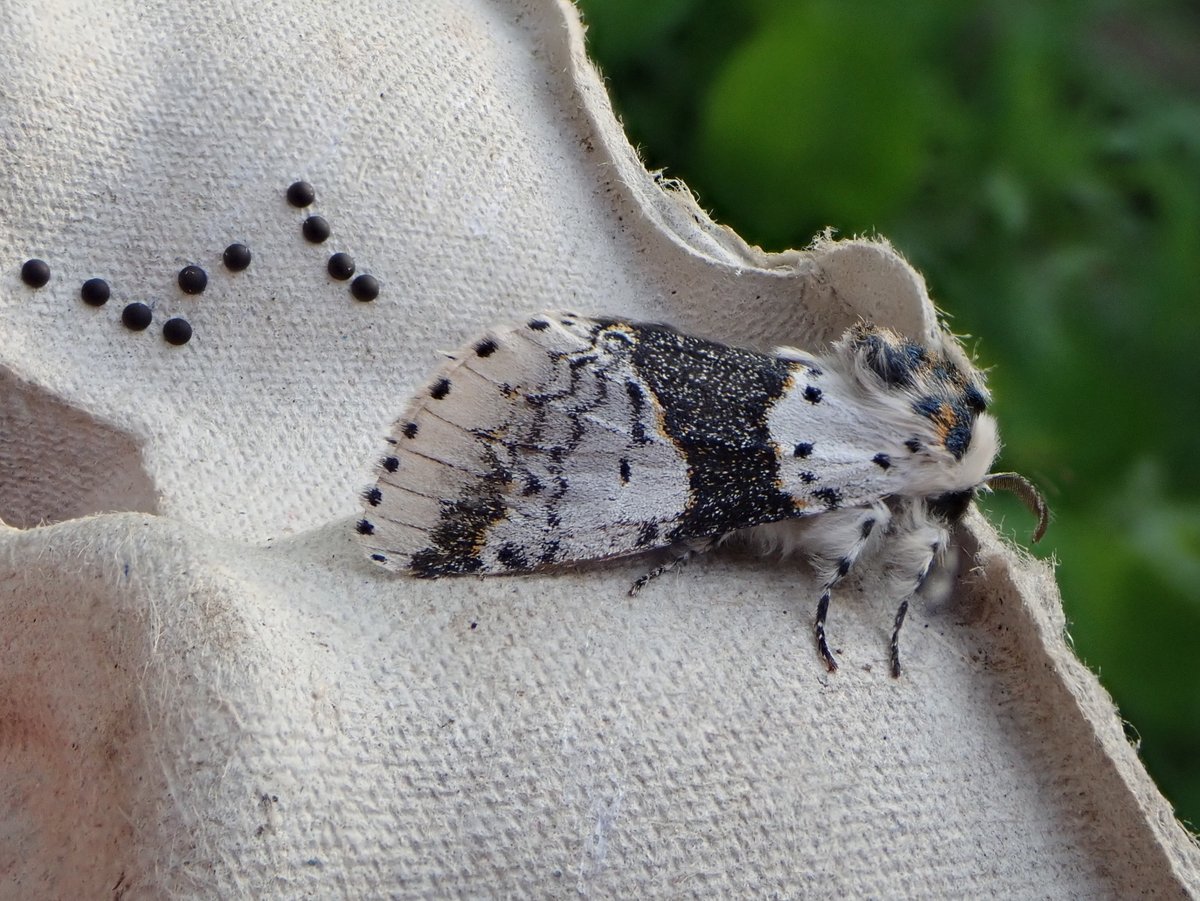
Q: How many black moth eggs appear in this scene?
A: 10